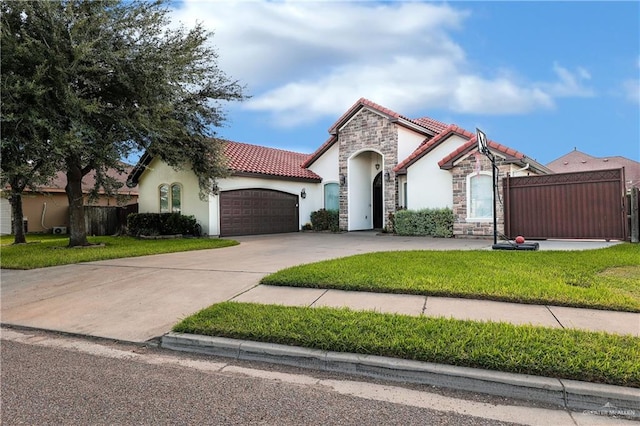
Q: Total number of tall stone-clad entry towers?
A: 1